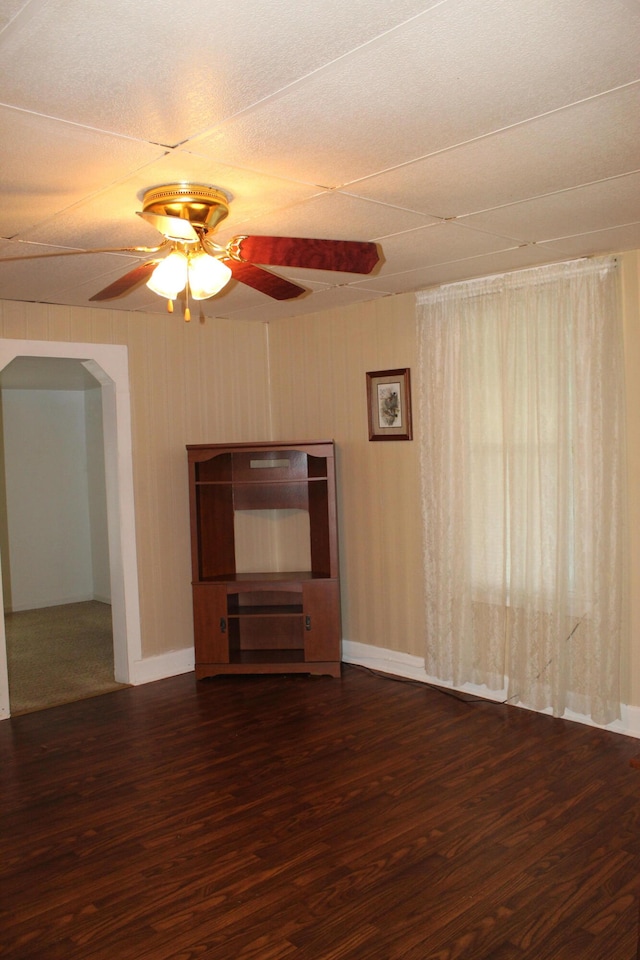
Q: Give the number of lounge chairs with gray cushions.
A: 0